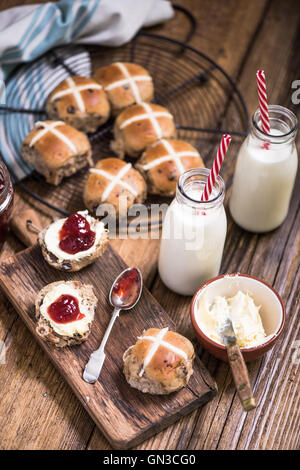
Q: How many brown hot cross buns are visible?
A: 7